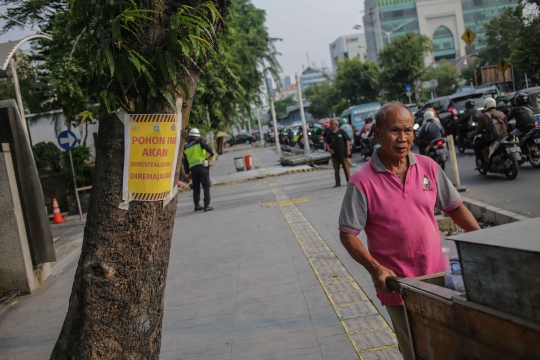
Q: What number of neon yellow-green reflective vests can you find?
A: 1